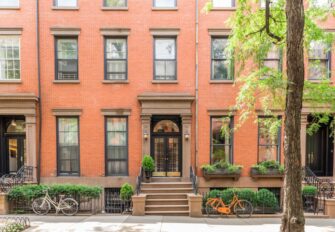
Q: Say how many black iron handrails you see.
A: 4